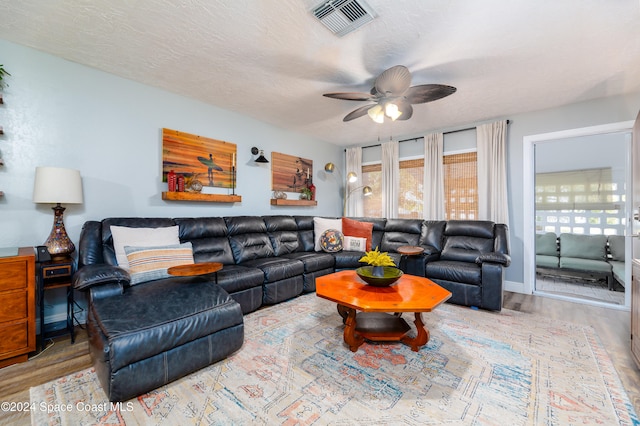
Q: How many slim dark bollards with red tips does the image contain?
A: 0